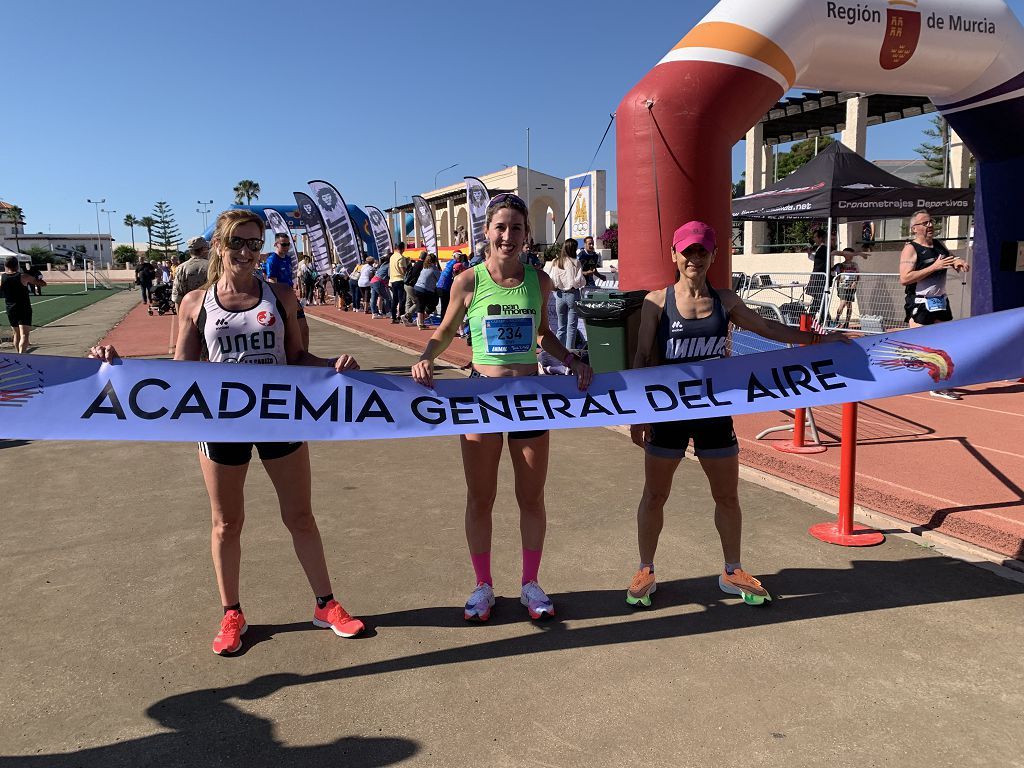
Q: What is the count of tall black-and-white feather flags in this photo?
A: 6